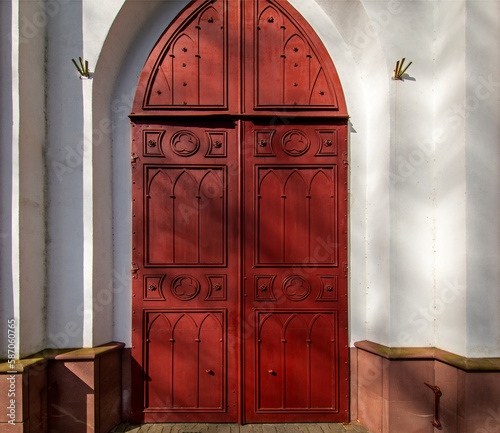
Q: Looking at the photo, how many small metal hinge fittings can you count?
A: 4